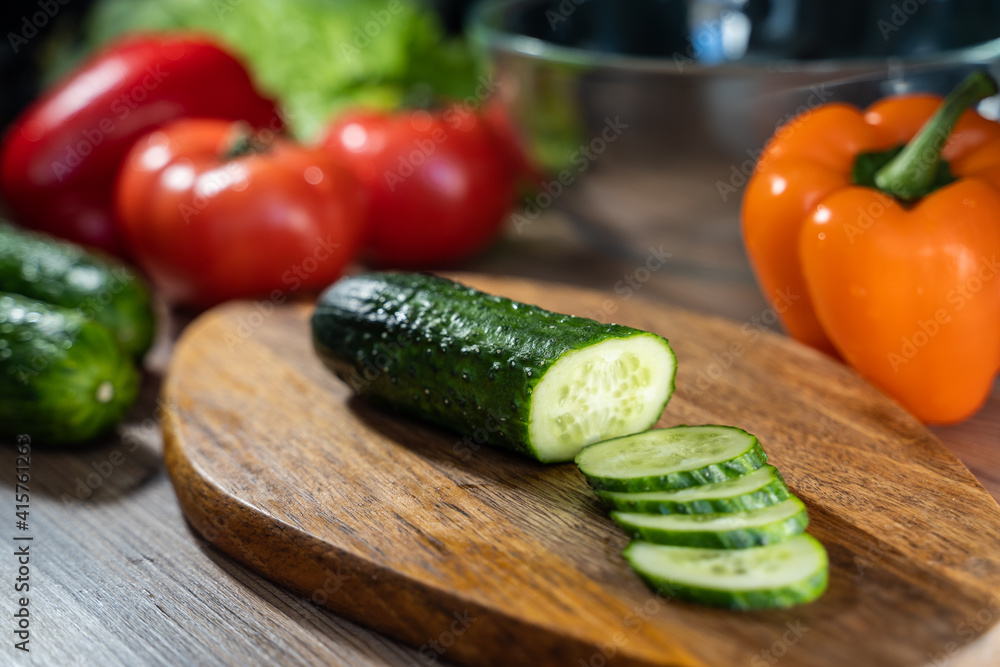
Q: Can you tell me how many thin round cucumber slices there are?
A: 4